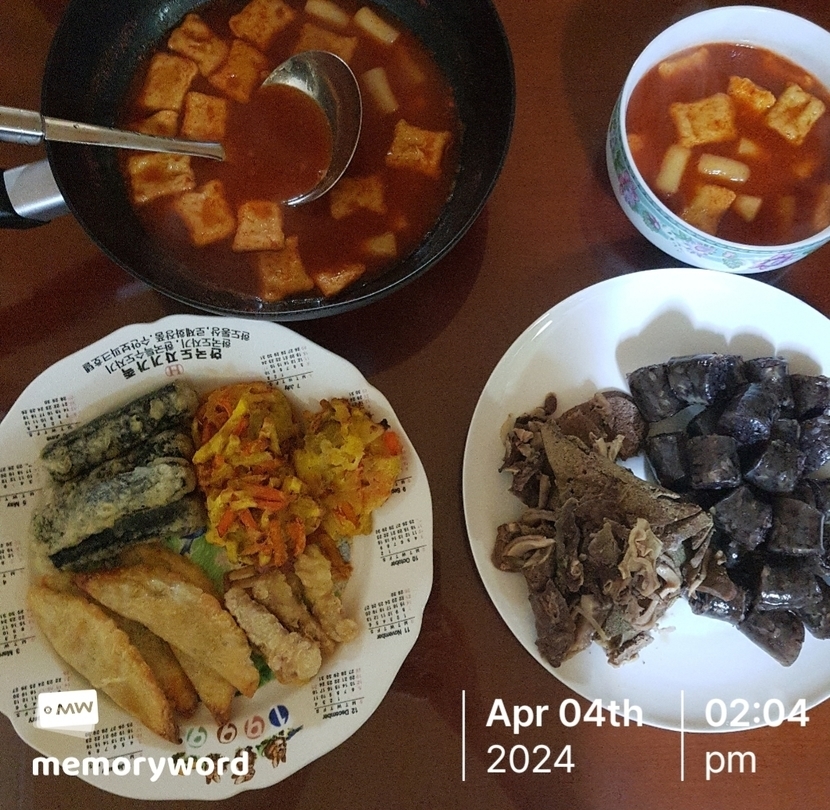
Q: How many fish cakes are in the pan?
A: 14